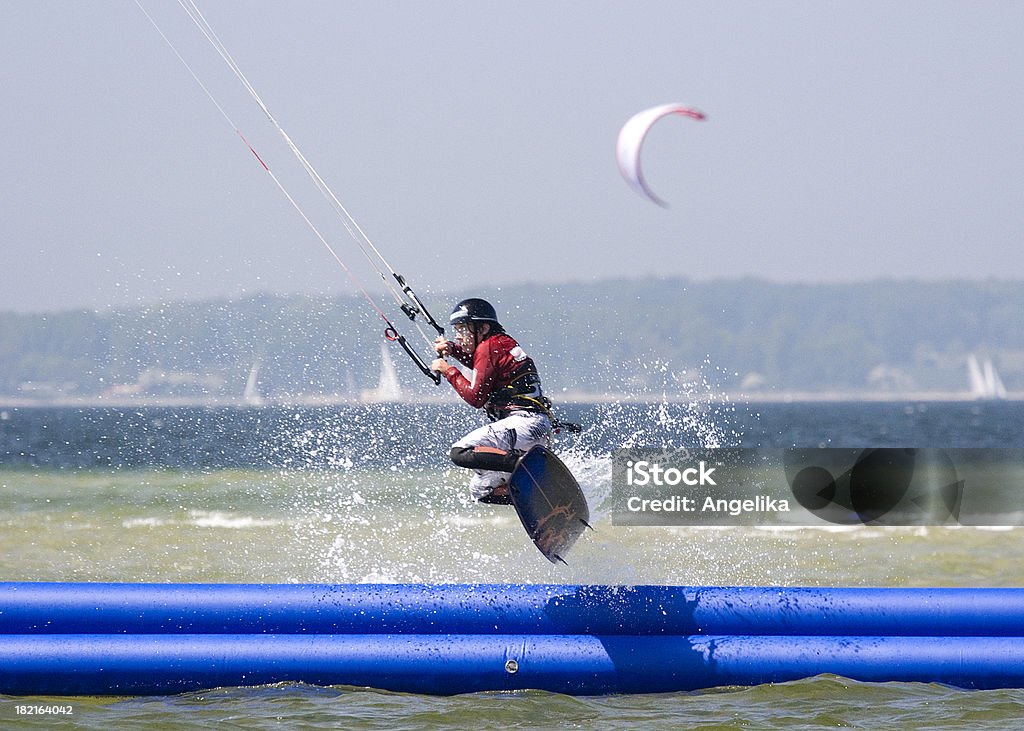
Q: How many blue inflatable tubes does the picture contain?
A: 2